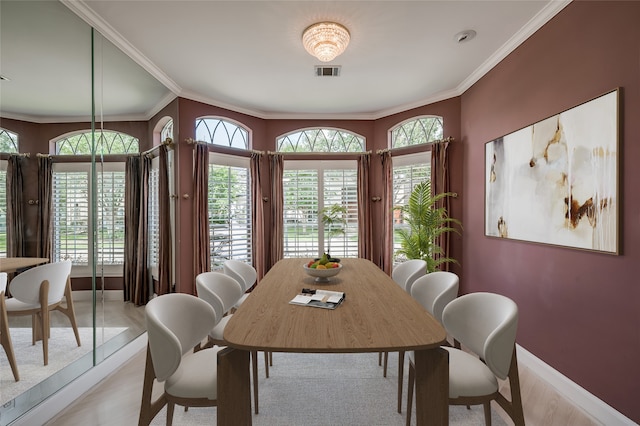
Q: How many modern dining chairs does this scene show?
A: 6